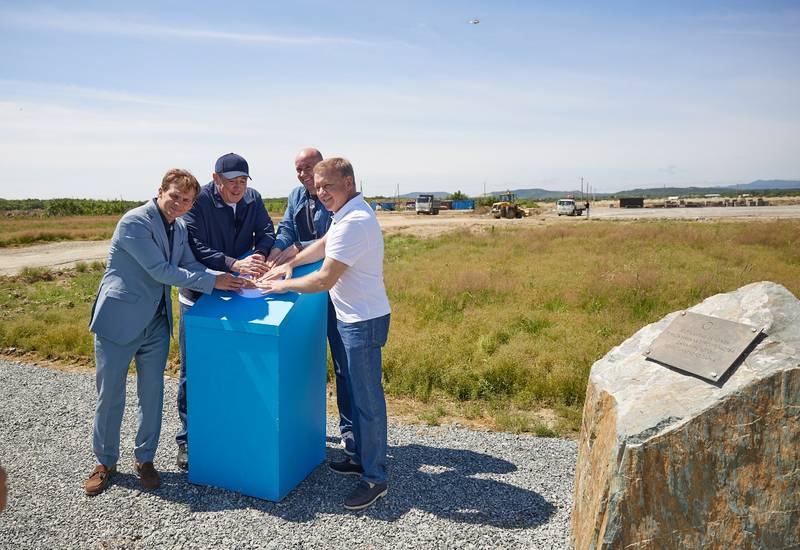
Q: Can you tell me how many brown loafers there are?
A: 2